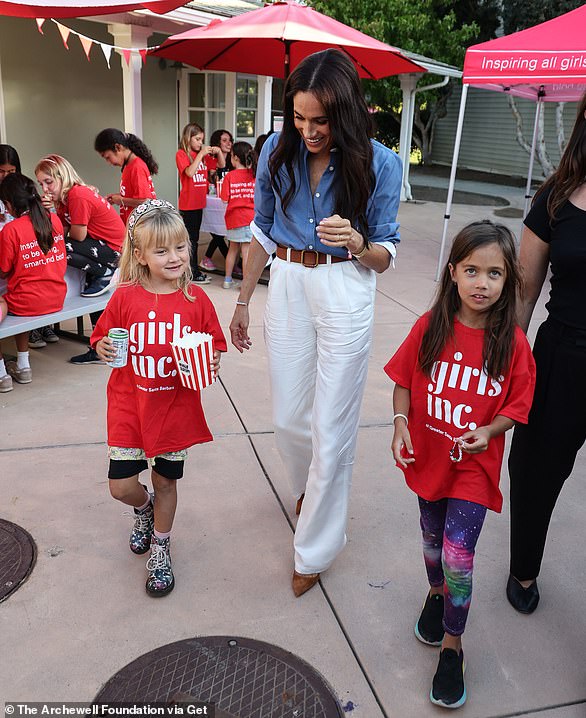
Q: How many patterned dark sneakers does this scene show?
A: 2